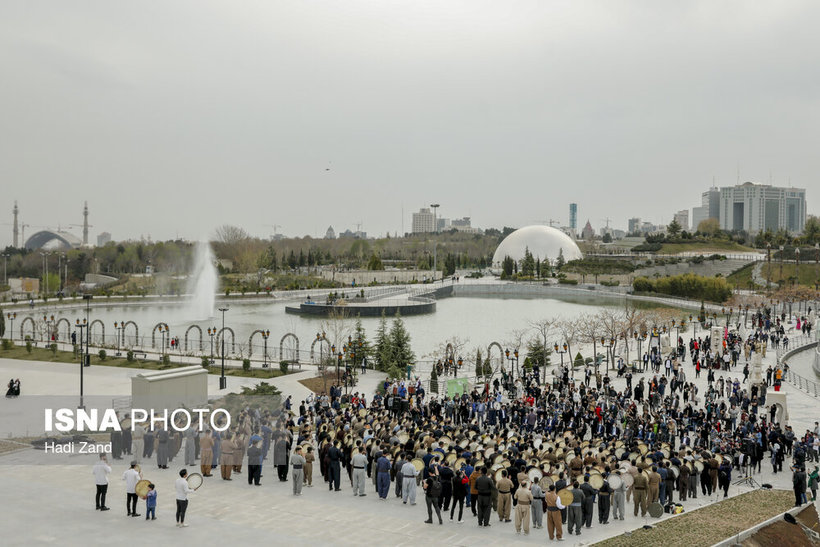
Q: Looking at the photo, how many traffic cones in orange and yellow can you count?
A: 0